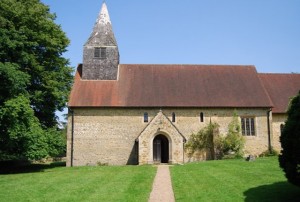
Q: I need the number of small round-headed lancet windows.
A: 3